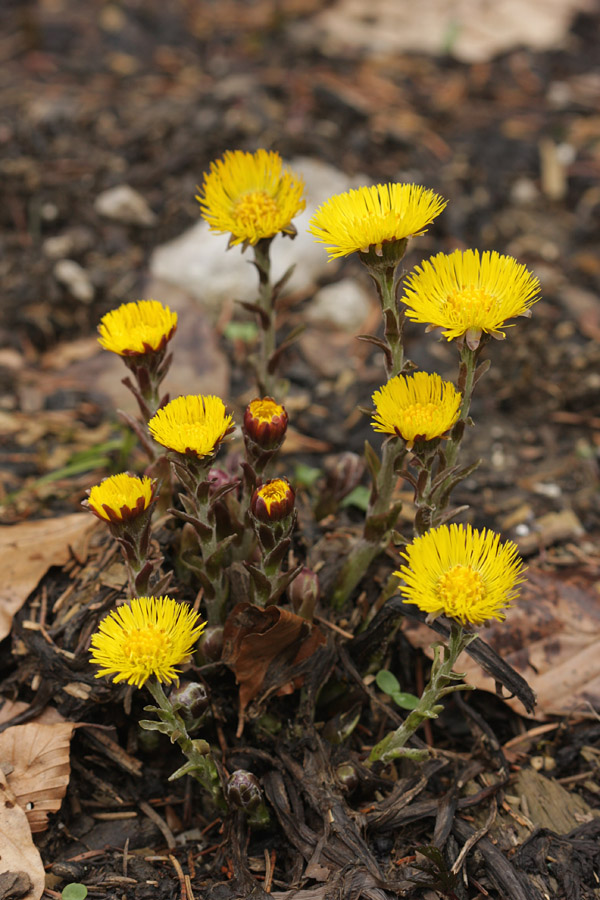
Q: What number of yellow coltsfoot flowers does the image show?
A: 11